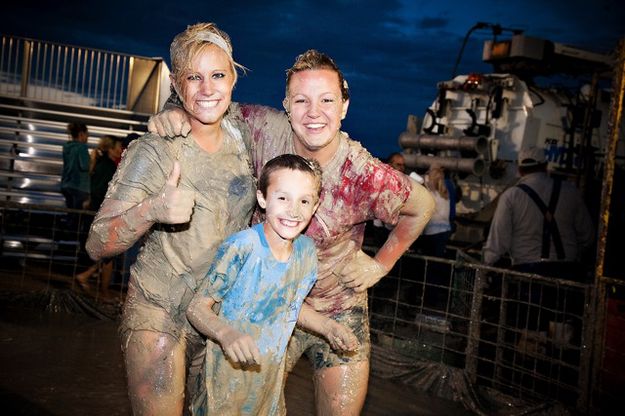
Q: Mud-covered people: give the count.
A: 3